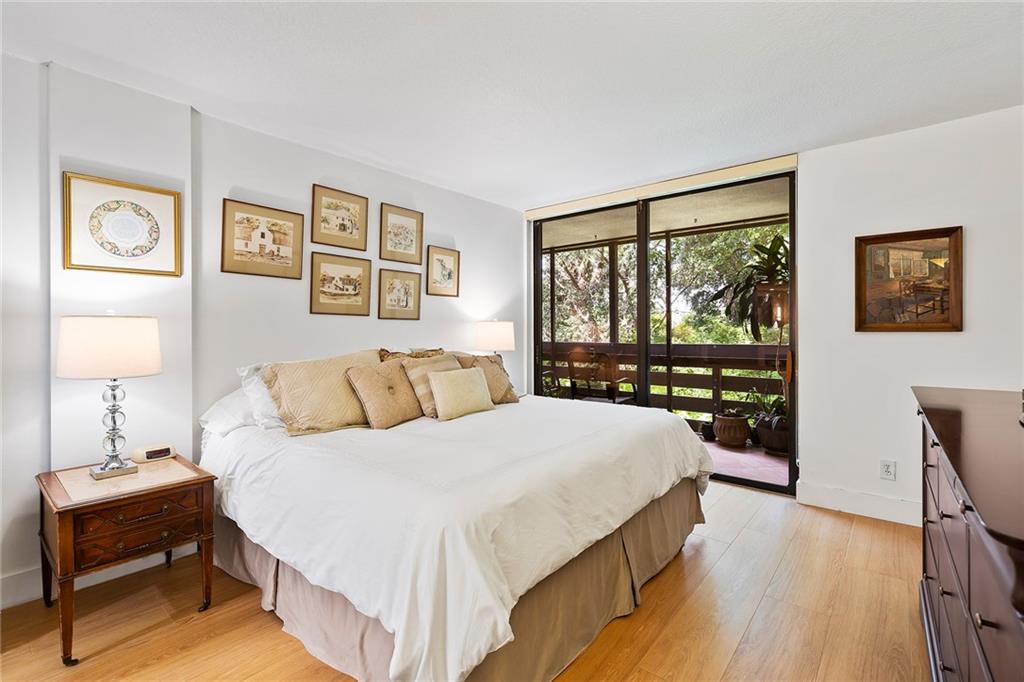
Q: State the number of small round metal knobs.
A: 10